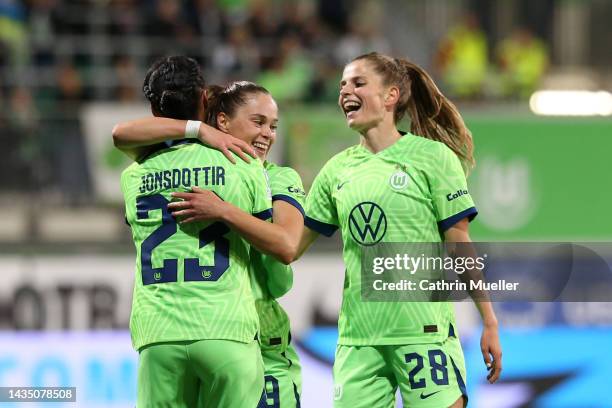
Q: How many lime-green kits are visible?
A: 3